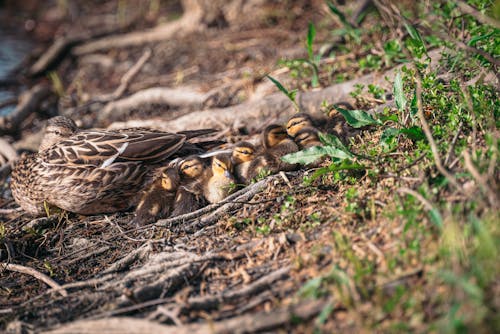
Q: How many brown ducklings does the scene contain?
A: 8